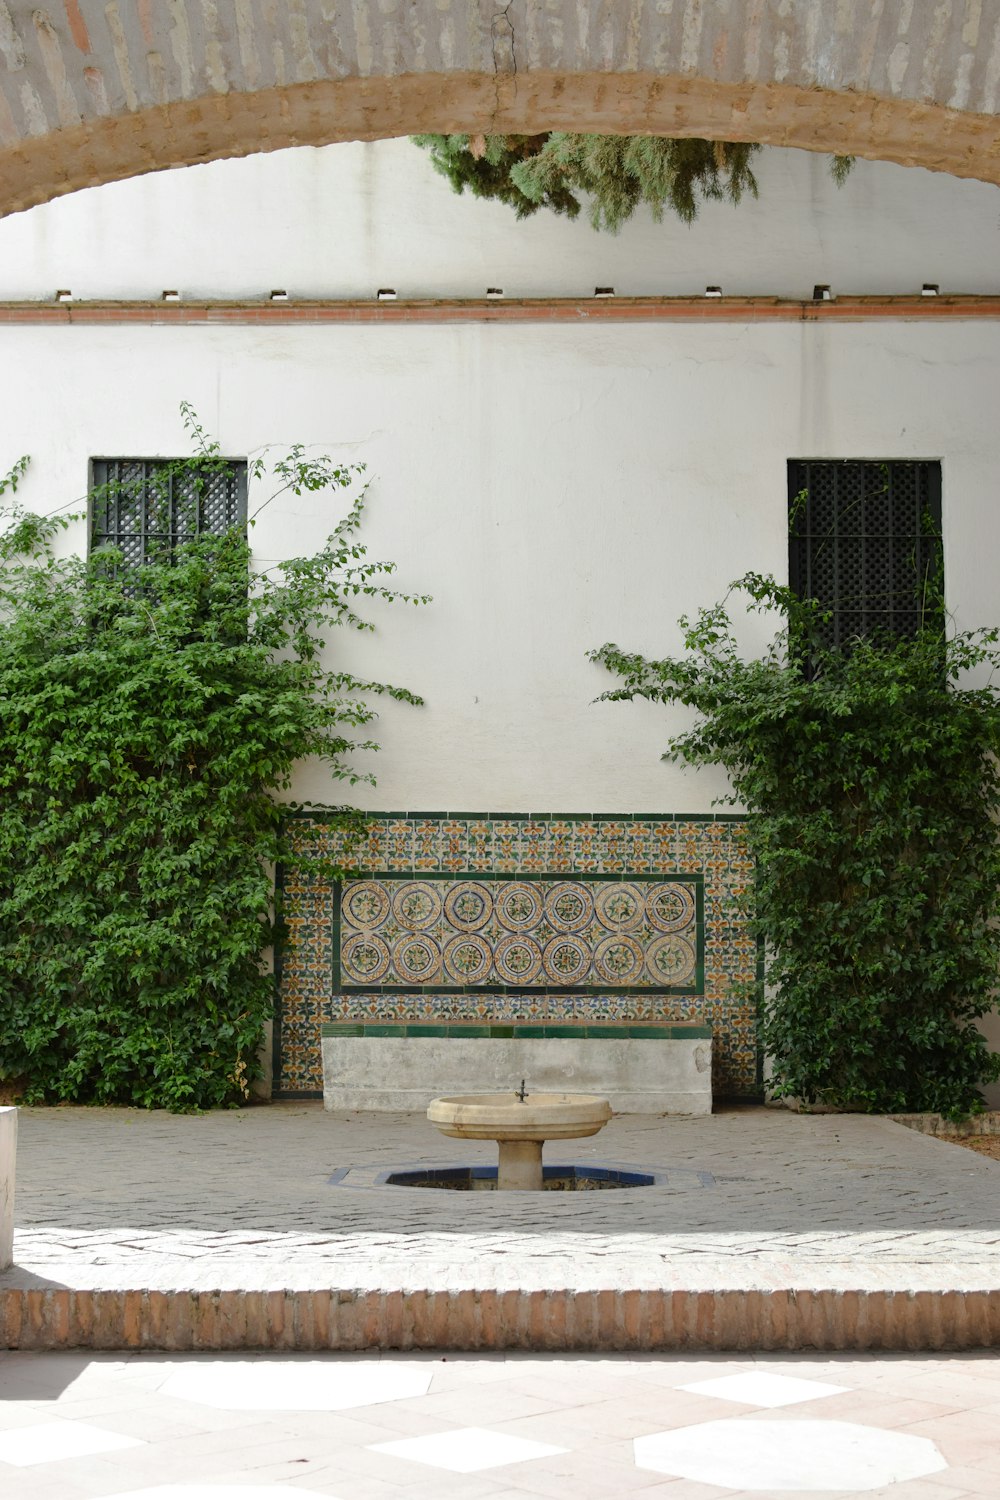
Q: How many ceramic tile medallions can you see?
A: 14